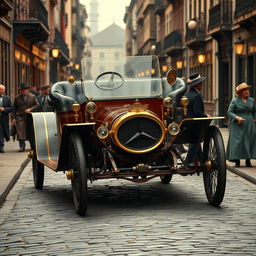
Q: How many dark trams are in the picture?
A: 0